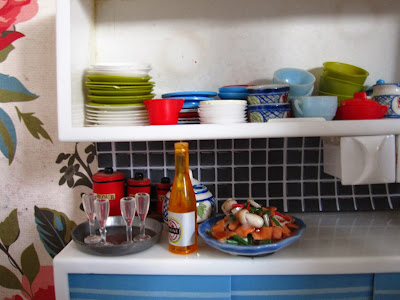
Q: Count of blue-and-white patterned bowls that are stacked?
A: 2